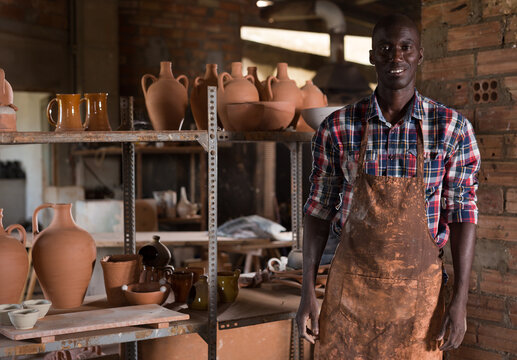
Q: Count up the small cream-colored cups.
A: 3